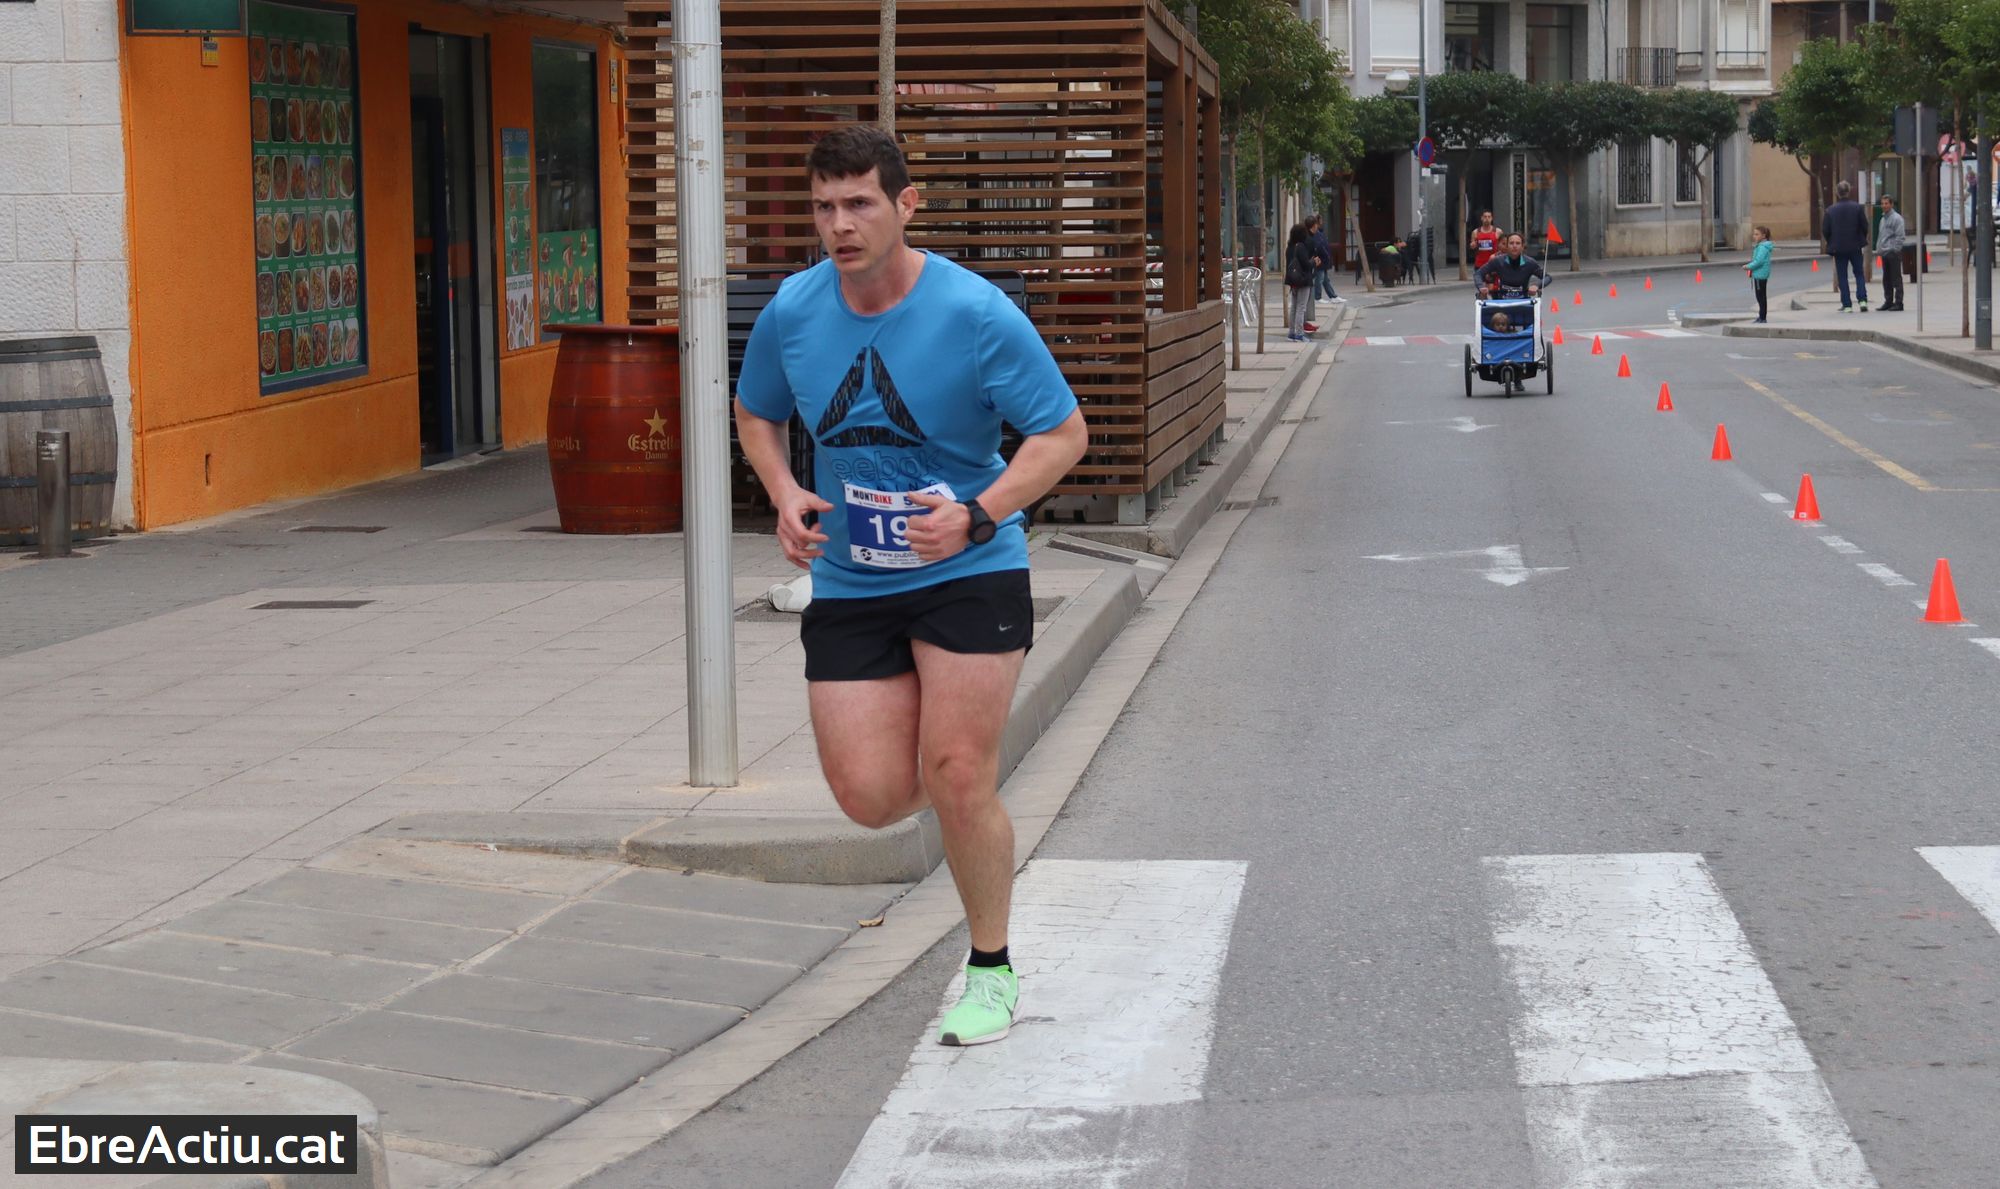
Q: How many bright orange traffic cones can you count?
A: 15